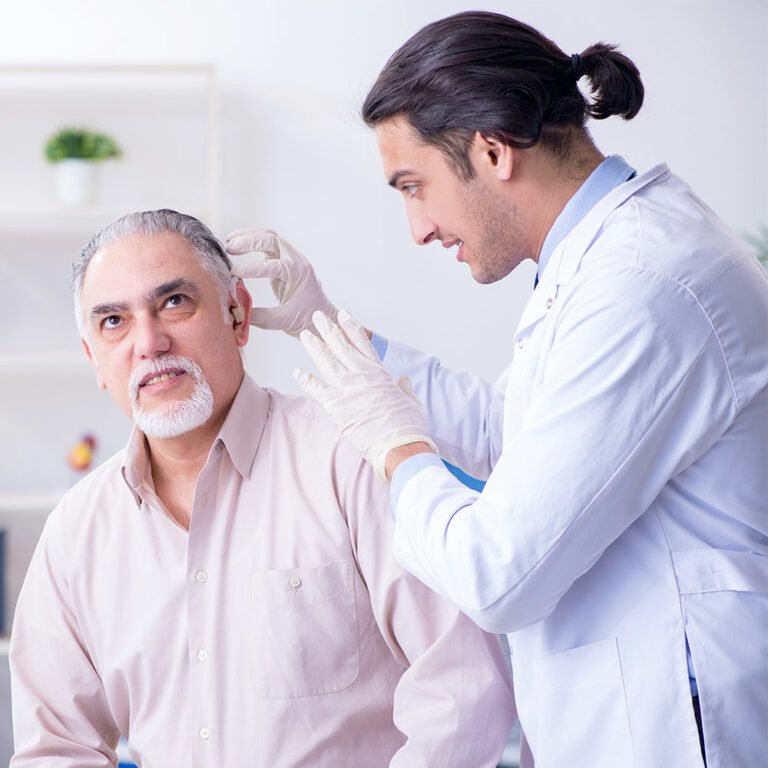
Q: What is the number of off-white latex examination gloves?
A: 2